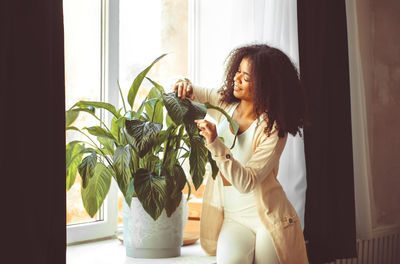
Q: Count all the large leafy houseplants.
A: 1